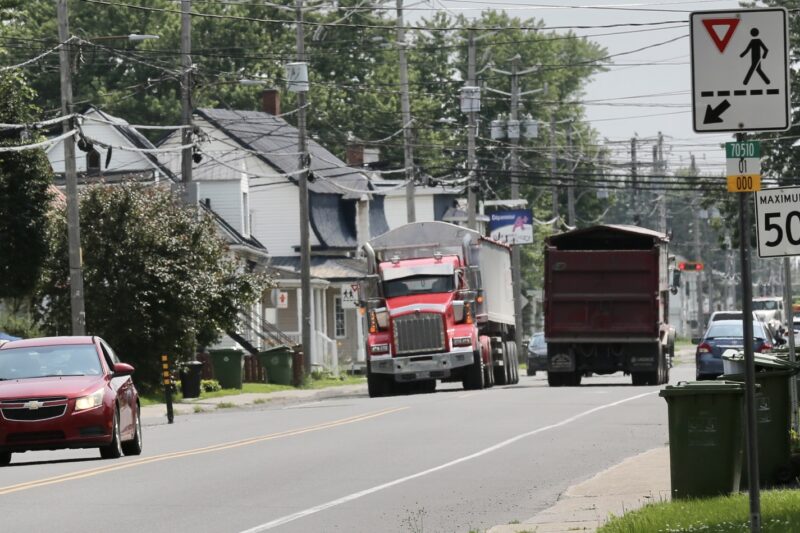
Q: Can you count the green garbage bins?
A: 4